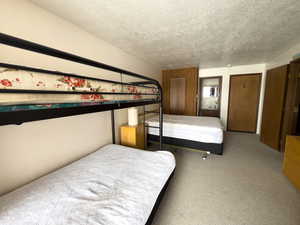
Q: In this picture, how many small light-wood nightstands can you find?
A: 1